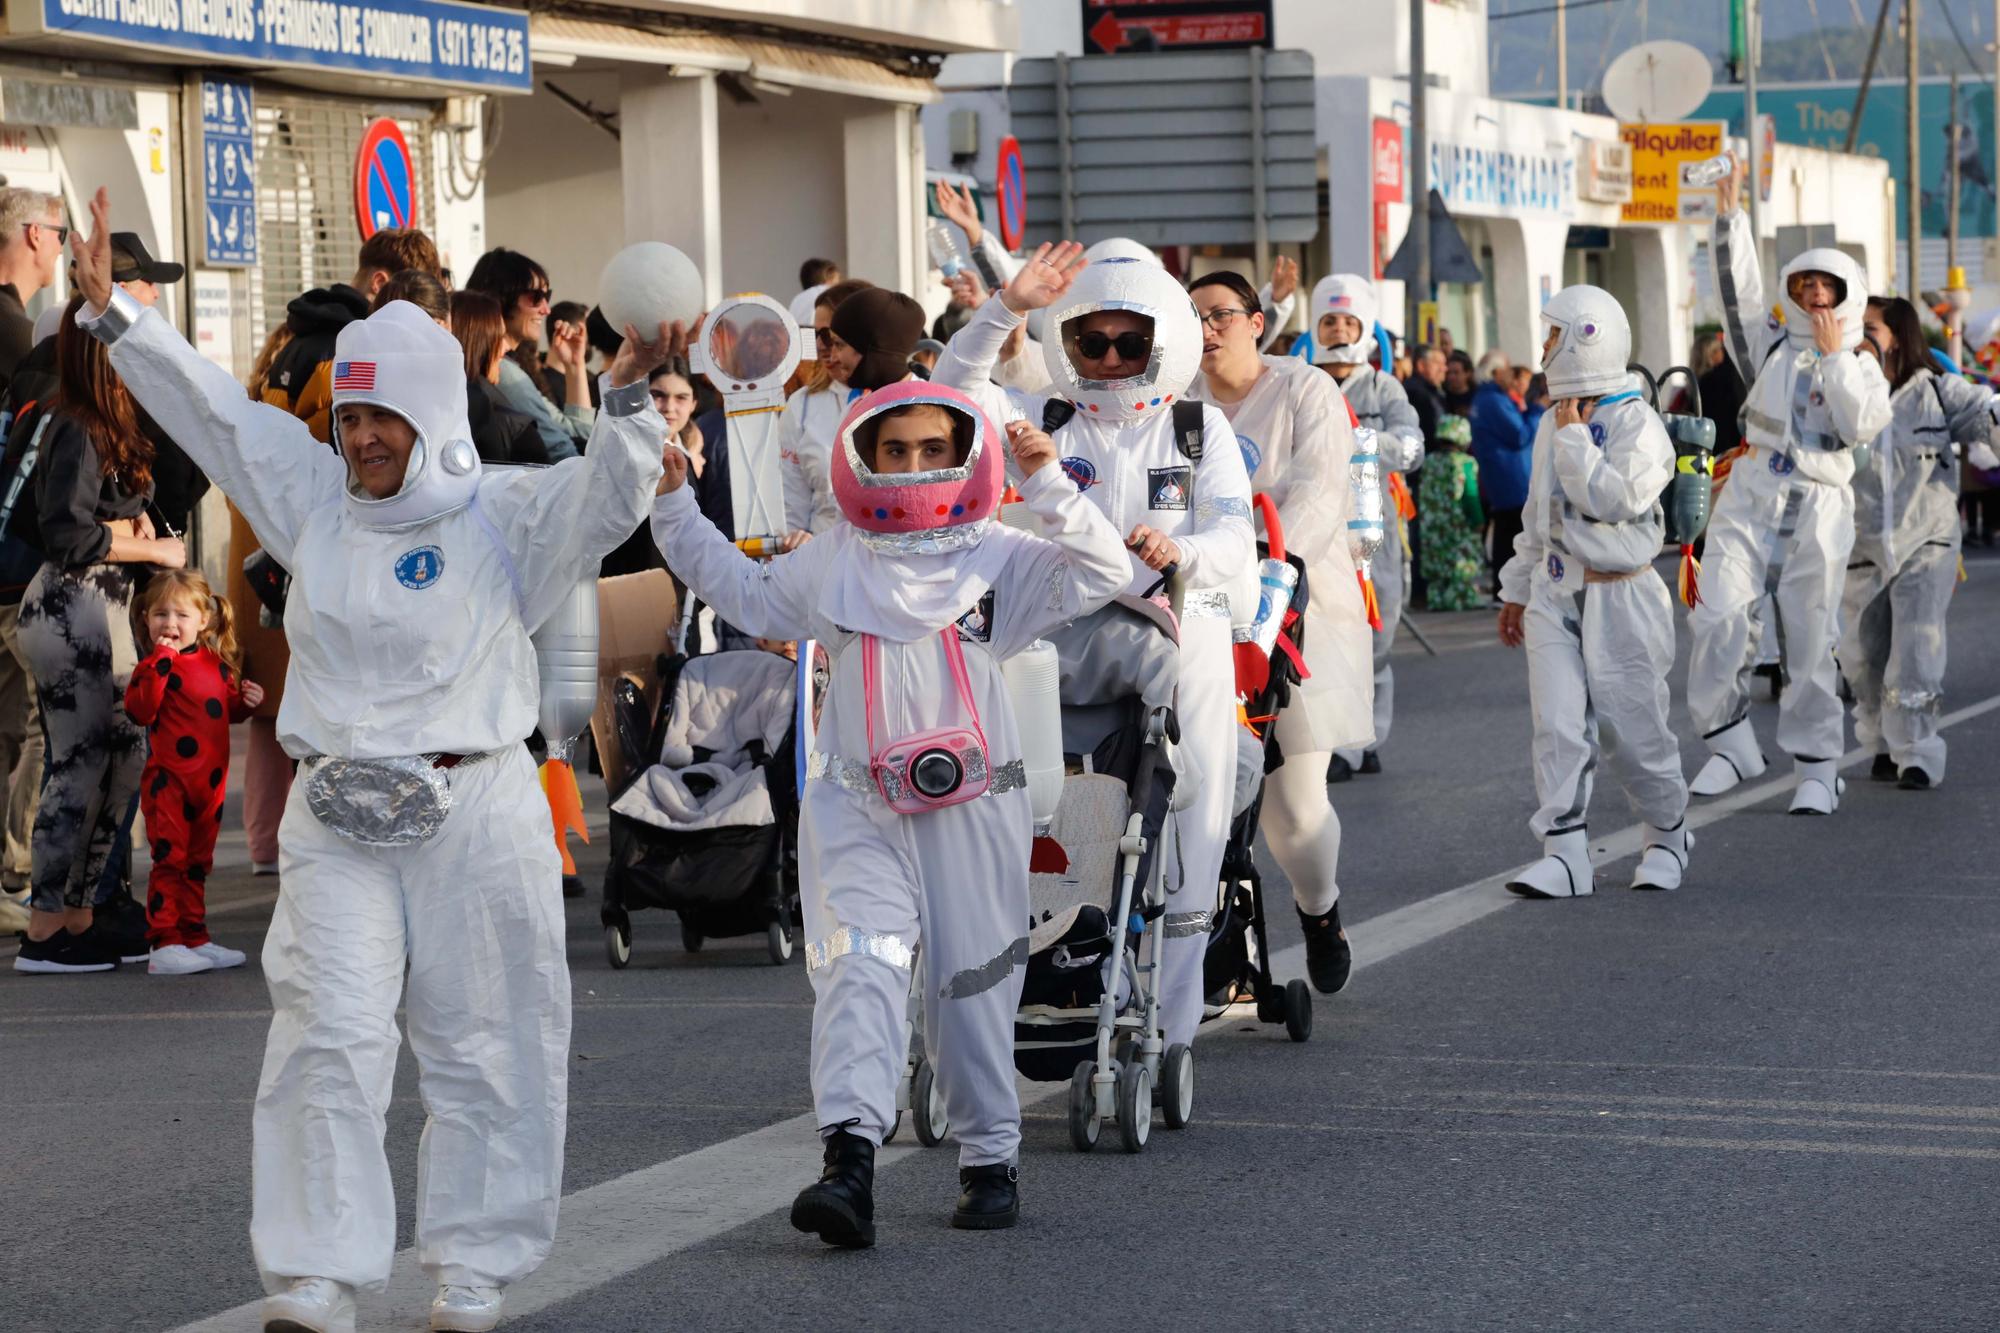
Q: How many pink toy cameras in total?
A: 1